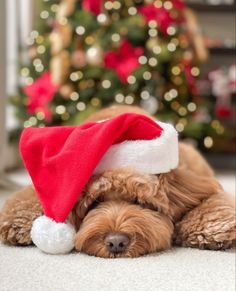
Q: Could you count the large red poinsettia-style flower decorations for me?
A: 4